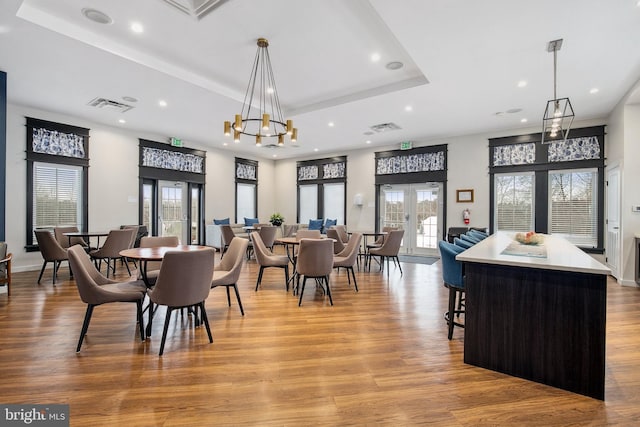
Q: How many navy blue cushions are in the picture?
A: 4